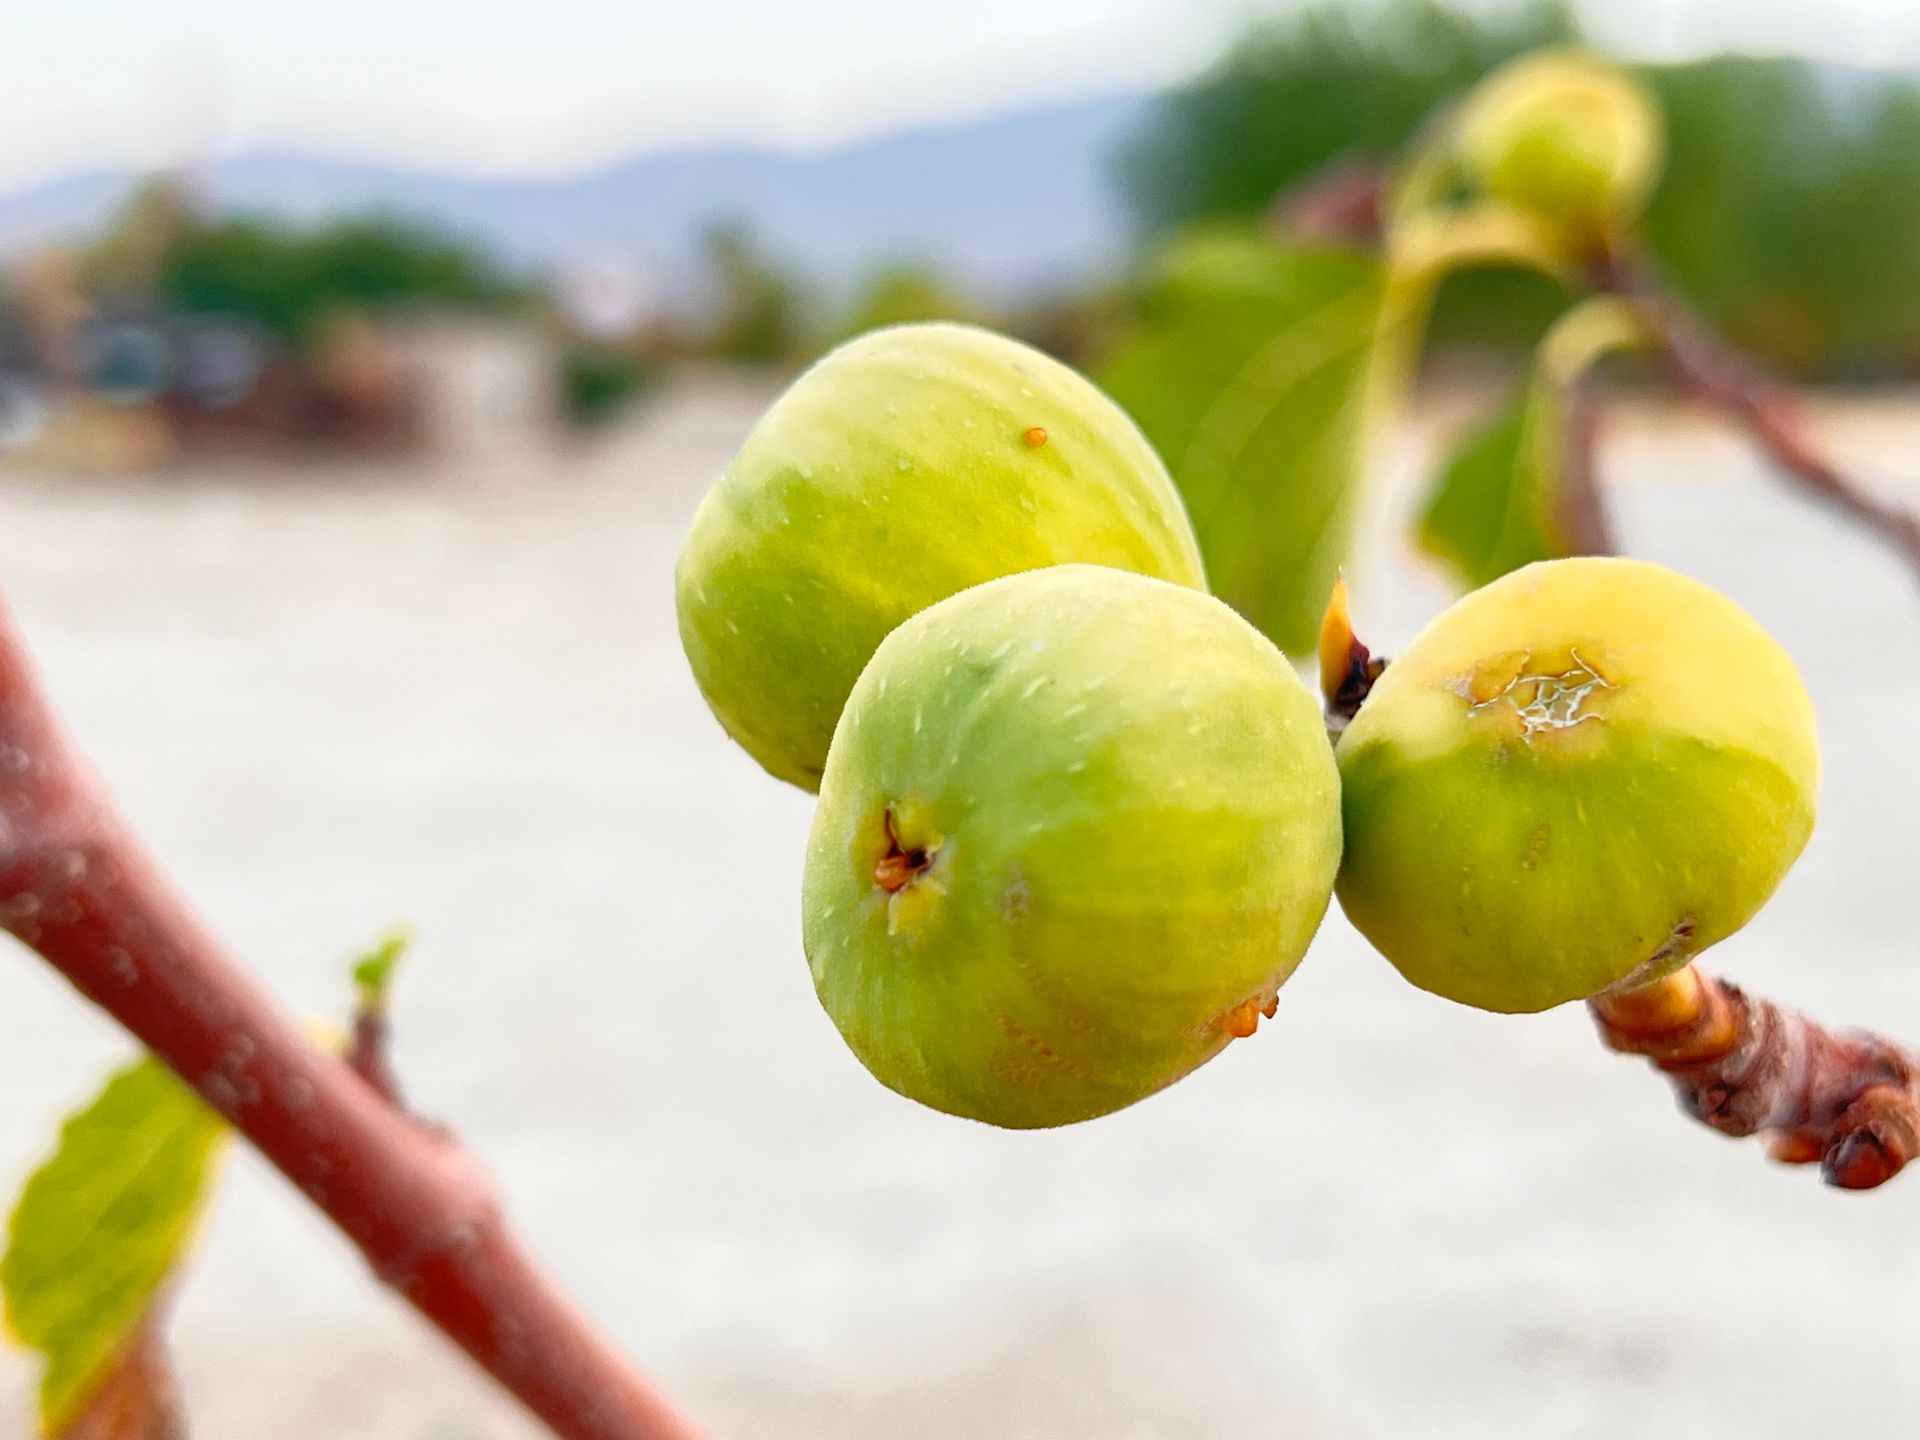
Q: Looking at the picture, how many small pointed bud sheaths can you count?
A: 1